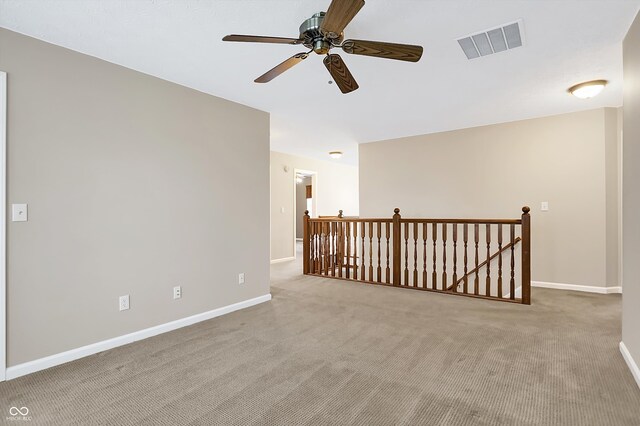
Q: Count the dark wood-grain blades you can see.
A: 5